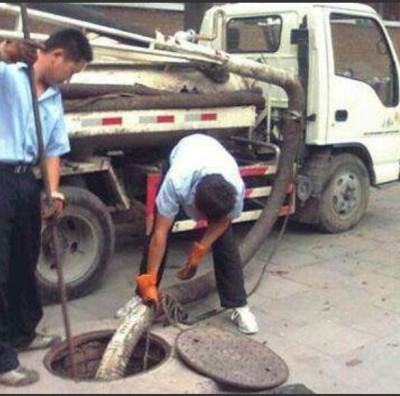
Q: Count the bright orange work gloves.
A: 2